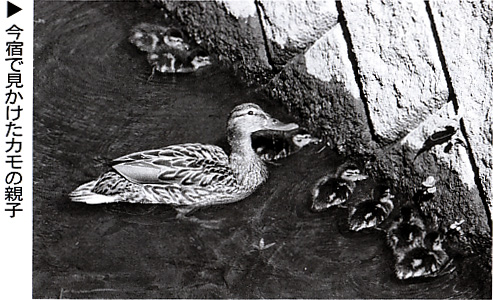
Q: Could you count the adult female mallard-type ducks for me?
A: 1